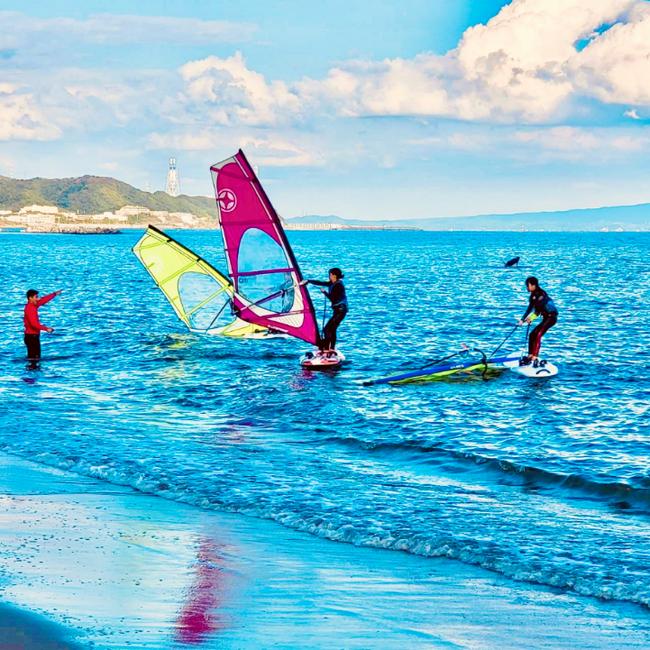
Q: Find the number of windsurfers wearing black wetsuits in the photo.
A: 2